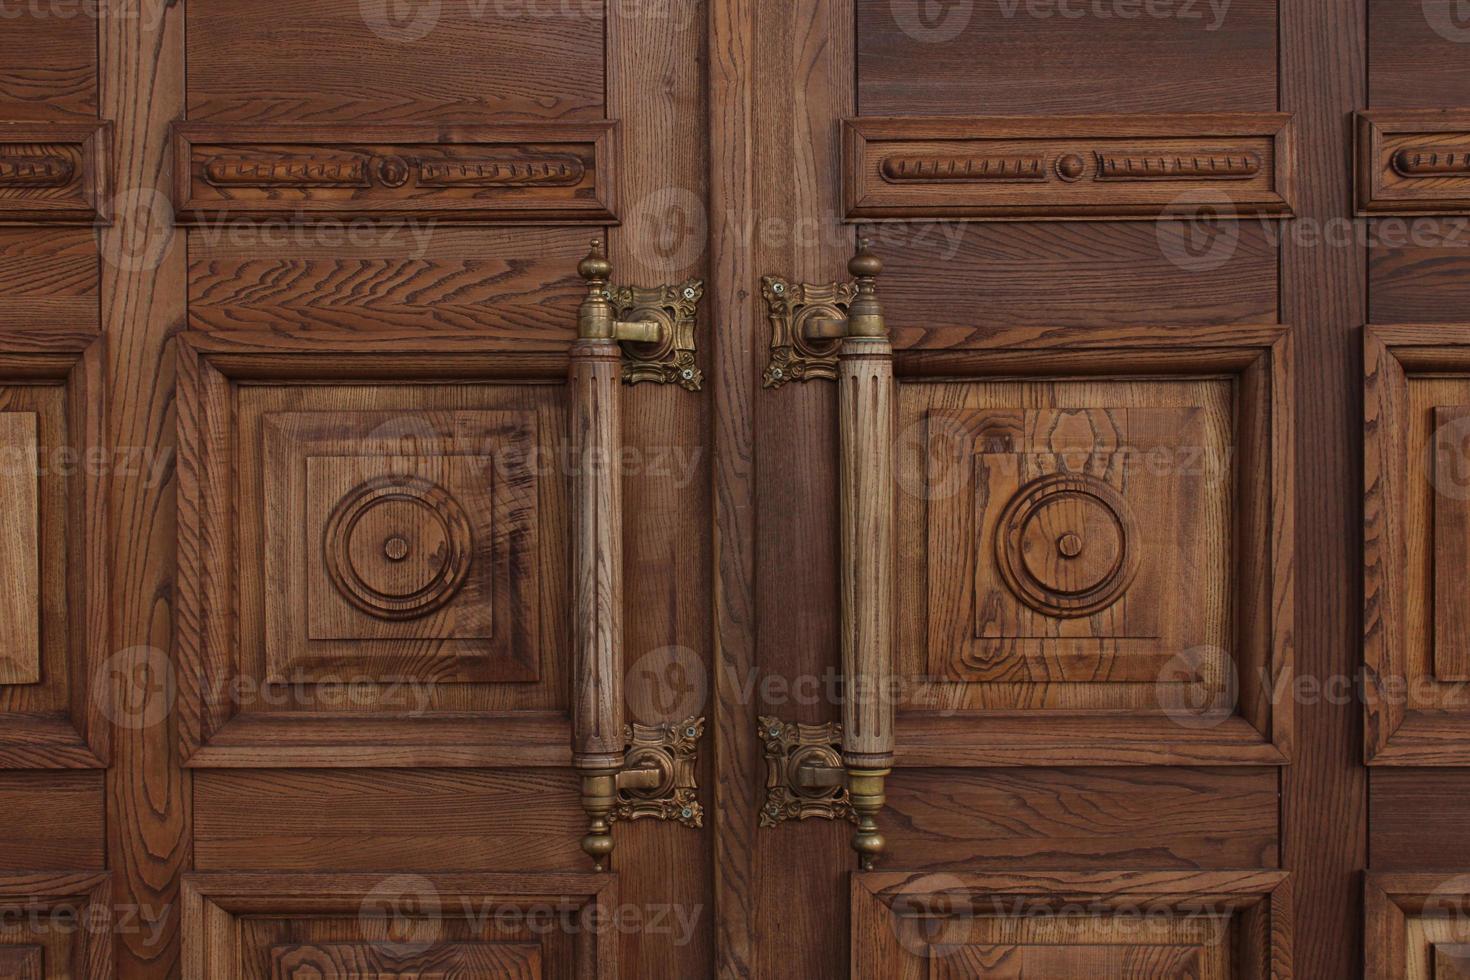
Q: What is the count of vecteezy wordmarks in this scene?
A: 15